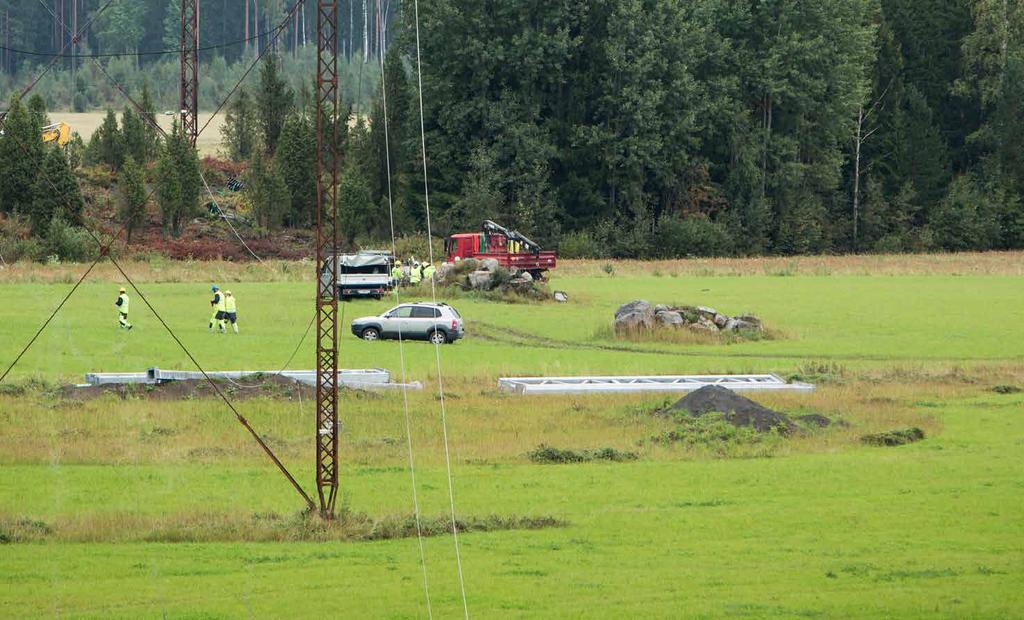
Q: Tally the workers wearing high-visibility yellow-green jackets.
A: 6